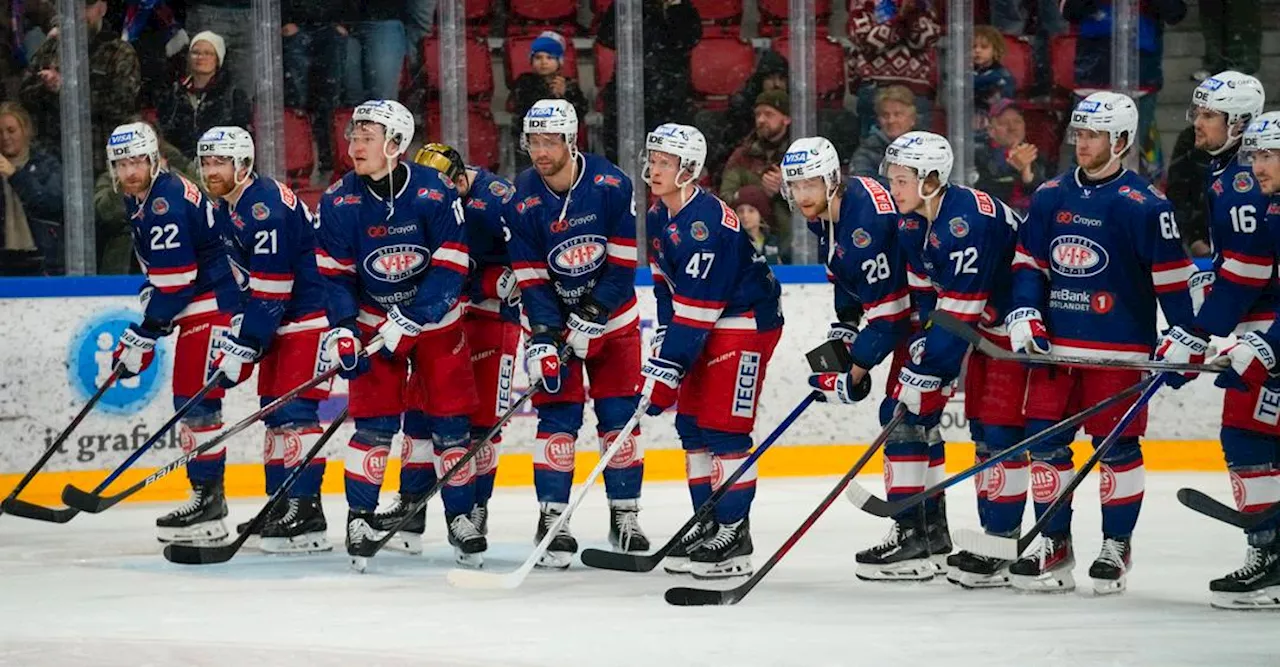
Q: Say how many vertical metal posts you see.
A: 7